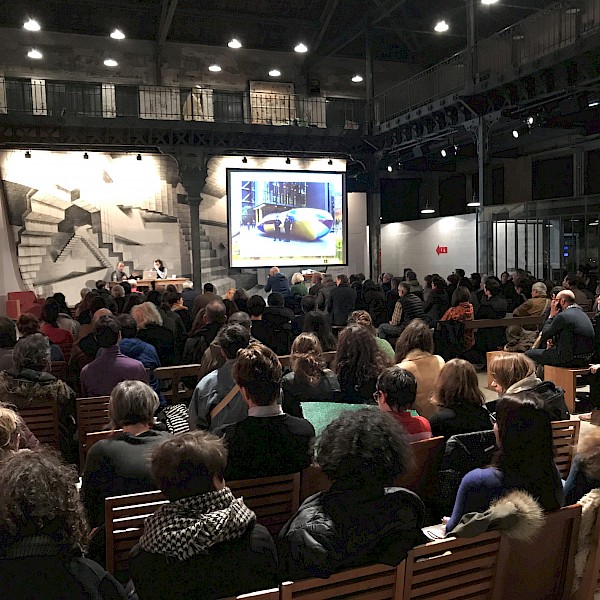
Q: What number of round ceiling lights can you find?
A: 11